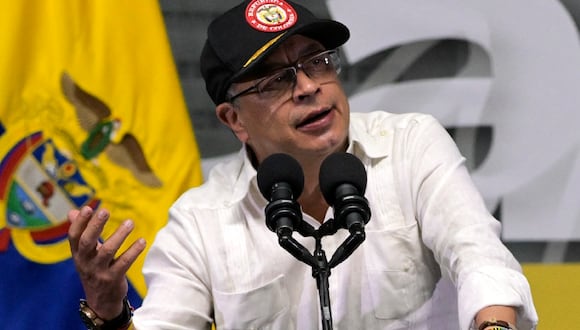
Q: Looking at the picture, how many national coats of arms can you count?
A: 2